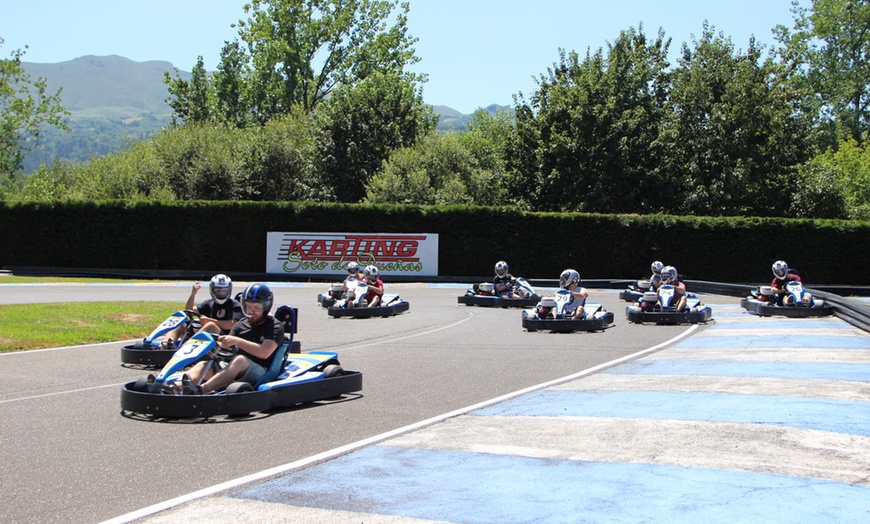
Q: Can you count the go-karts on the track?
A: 9